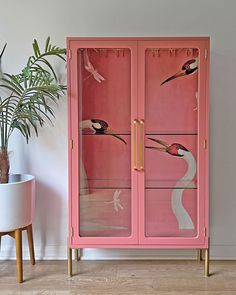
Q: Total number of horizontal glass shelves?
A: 2